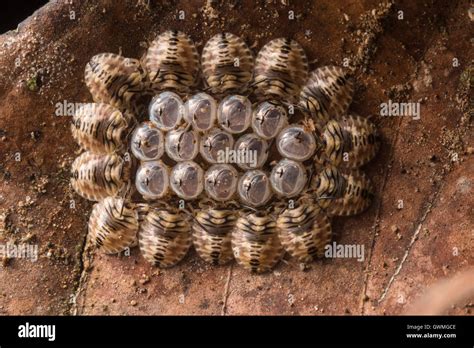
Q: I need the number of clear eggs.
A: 14